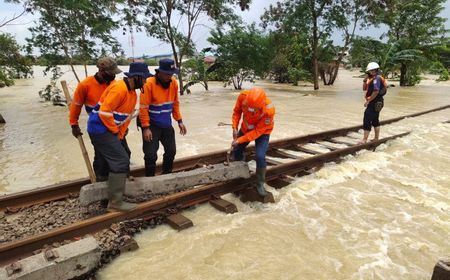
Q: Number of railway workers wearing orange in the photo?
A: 4